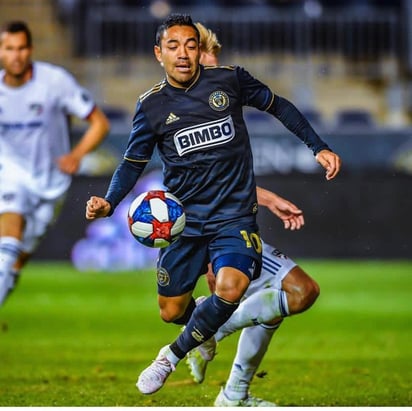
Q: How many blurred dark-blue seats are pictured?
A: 4